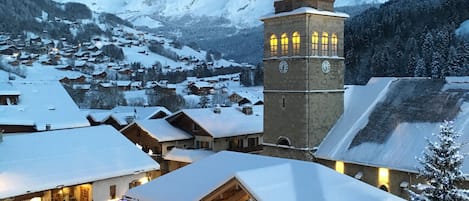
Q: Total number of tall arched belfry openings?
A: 6